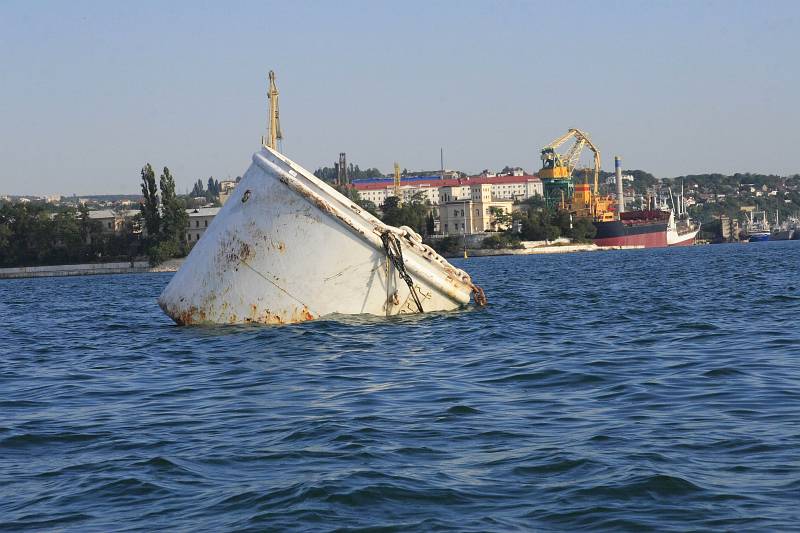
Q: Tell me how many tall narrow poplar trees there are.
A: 2